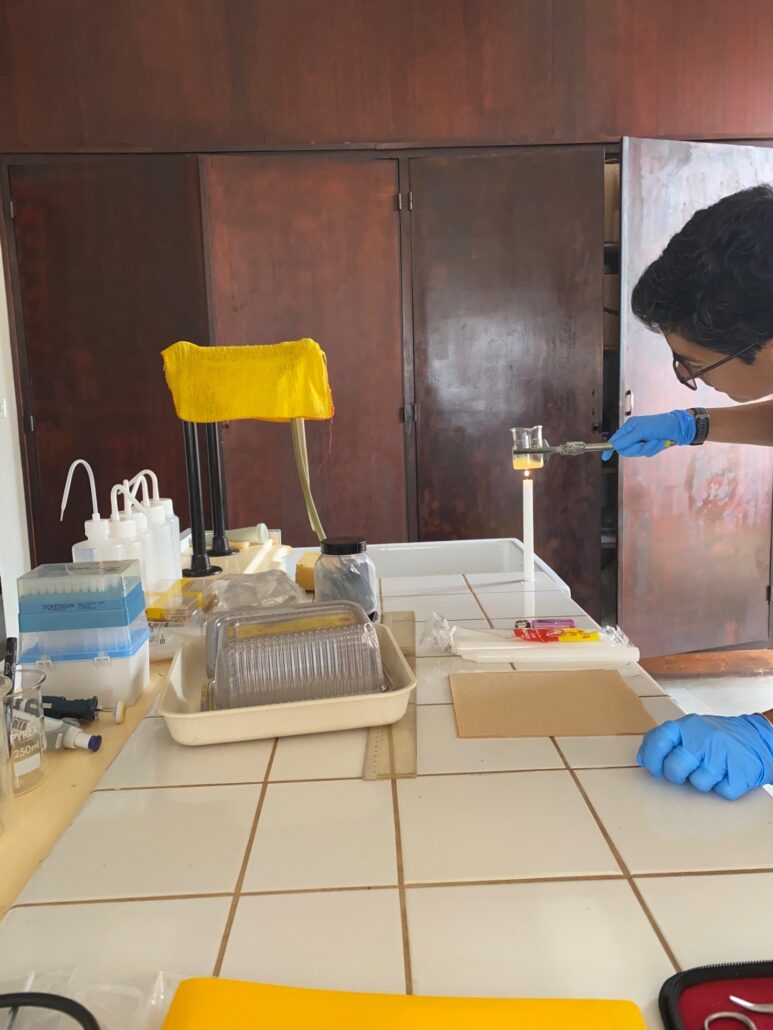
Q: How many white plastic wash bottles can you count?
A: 5